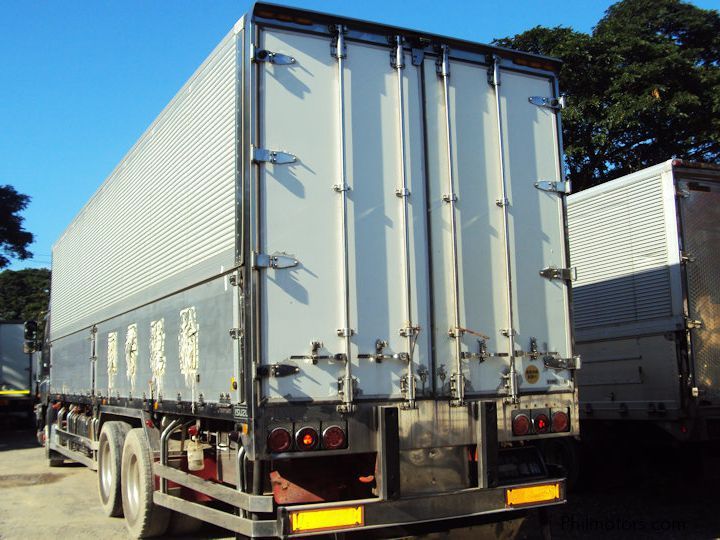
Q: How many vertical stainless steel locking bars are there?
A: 4